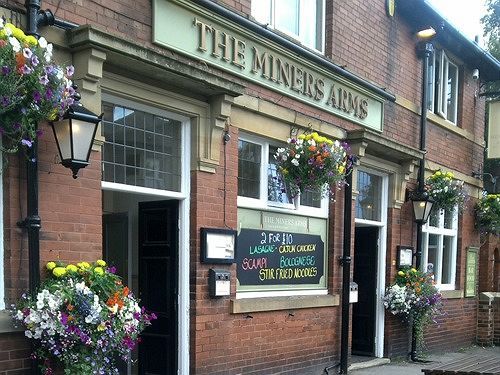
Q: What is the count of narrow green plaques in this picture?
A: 1